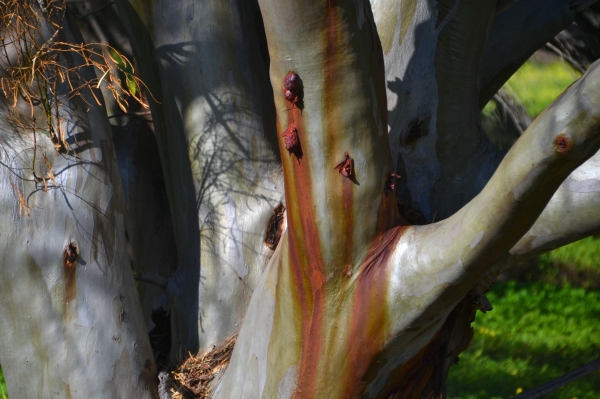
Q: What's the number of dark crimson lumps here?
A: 4